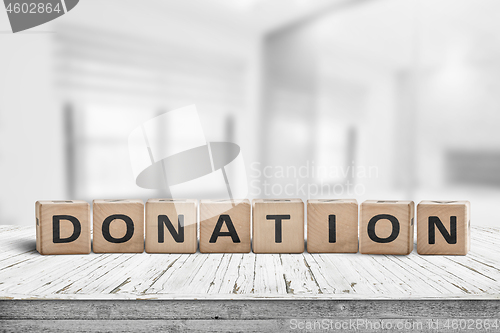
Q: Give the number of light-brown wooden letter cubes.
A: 8